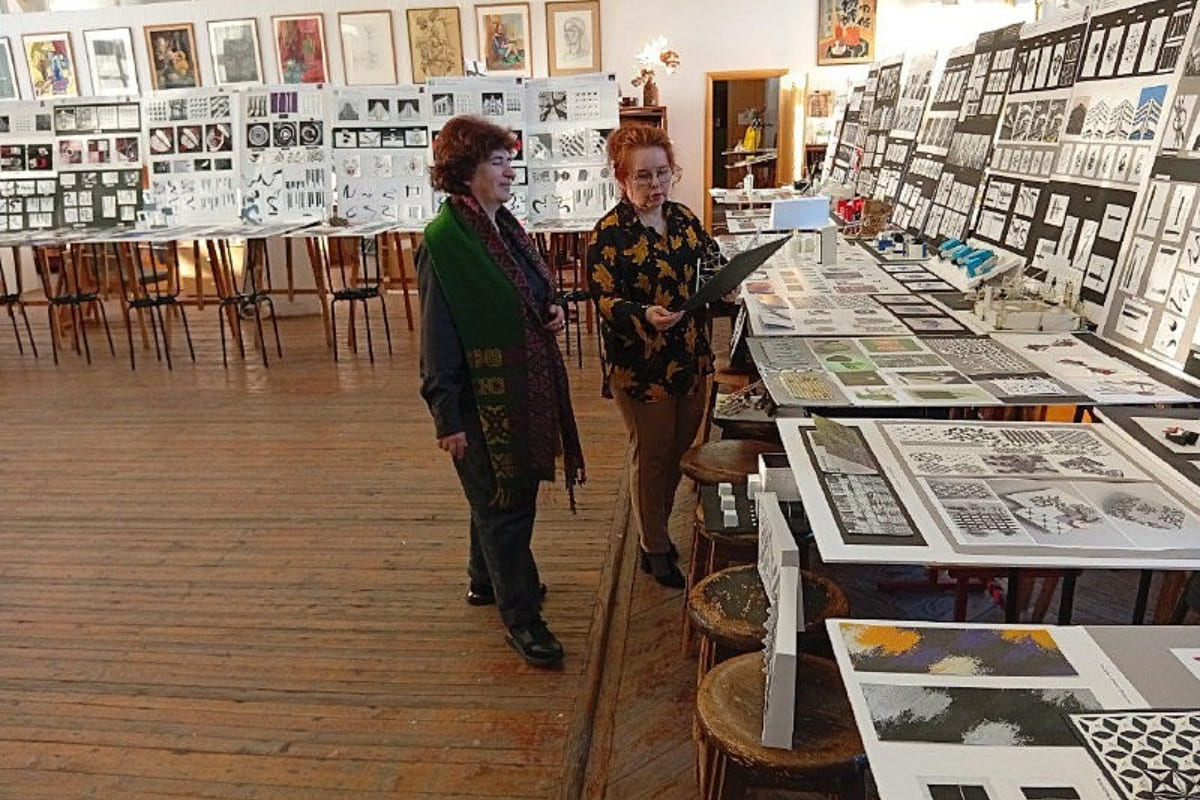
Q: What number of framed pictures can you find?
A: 11